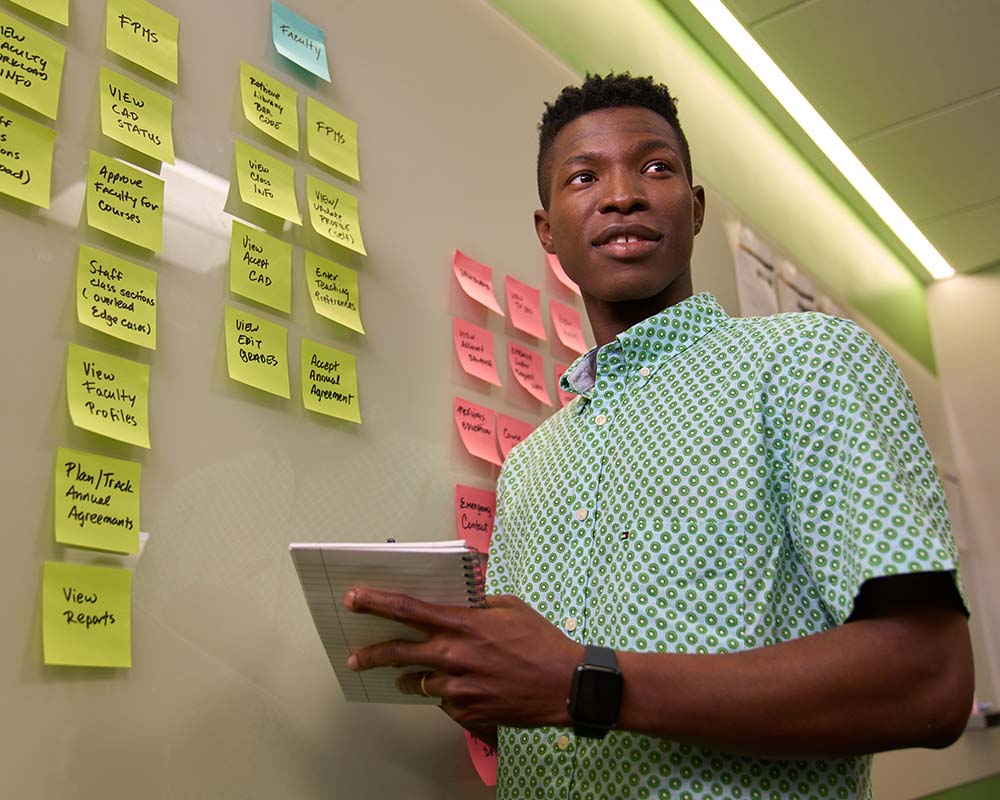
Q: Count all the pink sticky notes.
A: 12